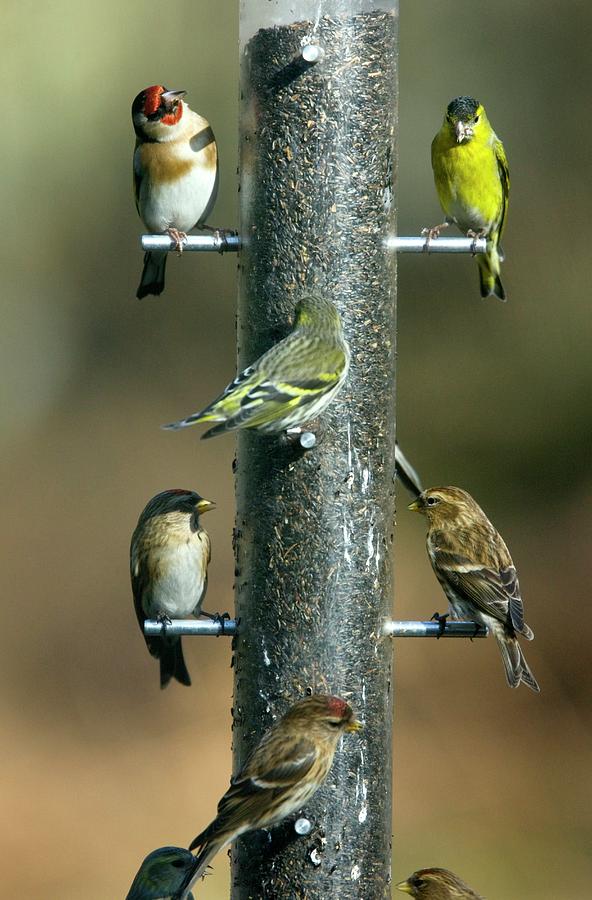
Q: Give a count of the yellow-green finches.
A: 2